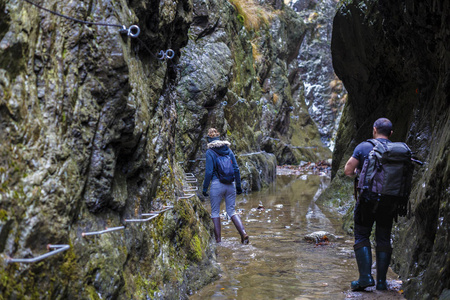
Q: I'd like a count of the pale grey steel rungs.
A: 8